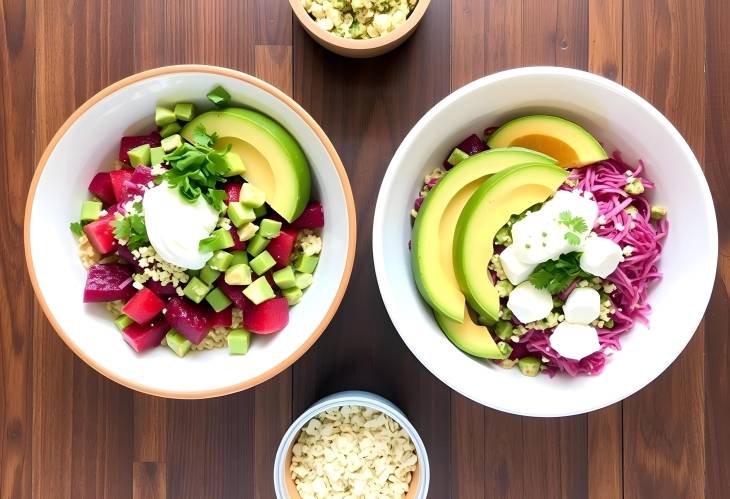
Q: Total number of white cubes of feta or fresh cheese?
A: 5